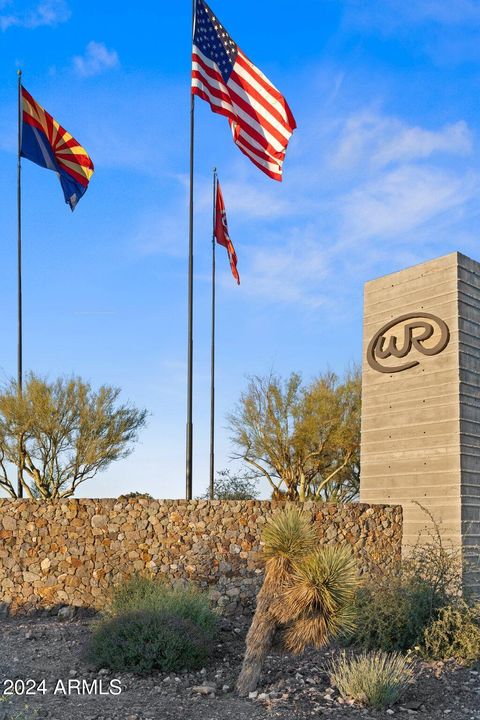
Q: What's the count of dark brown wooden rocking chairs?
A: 0